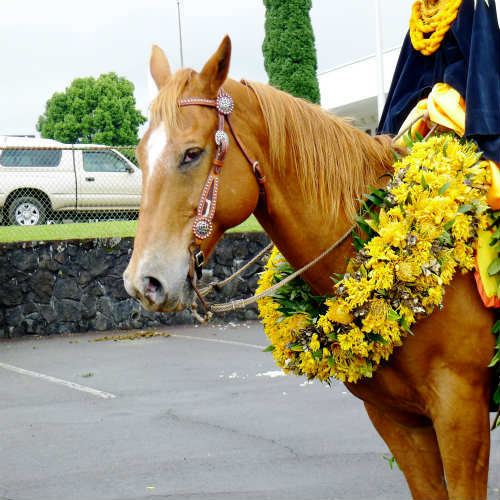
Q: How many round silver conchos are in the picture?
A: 2